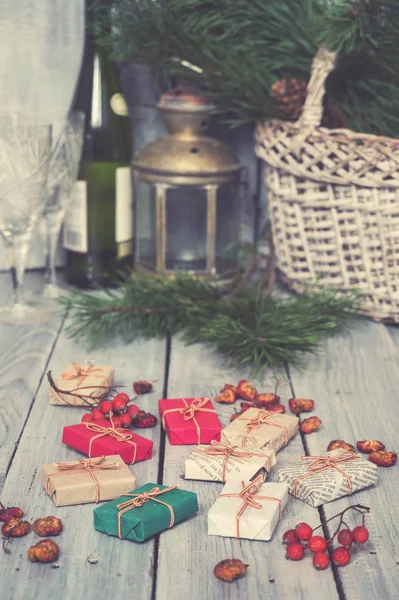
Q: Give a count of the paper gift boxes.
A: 9